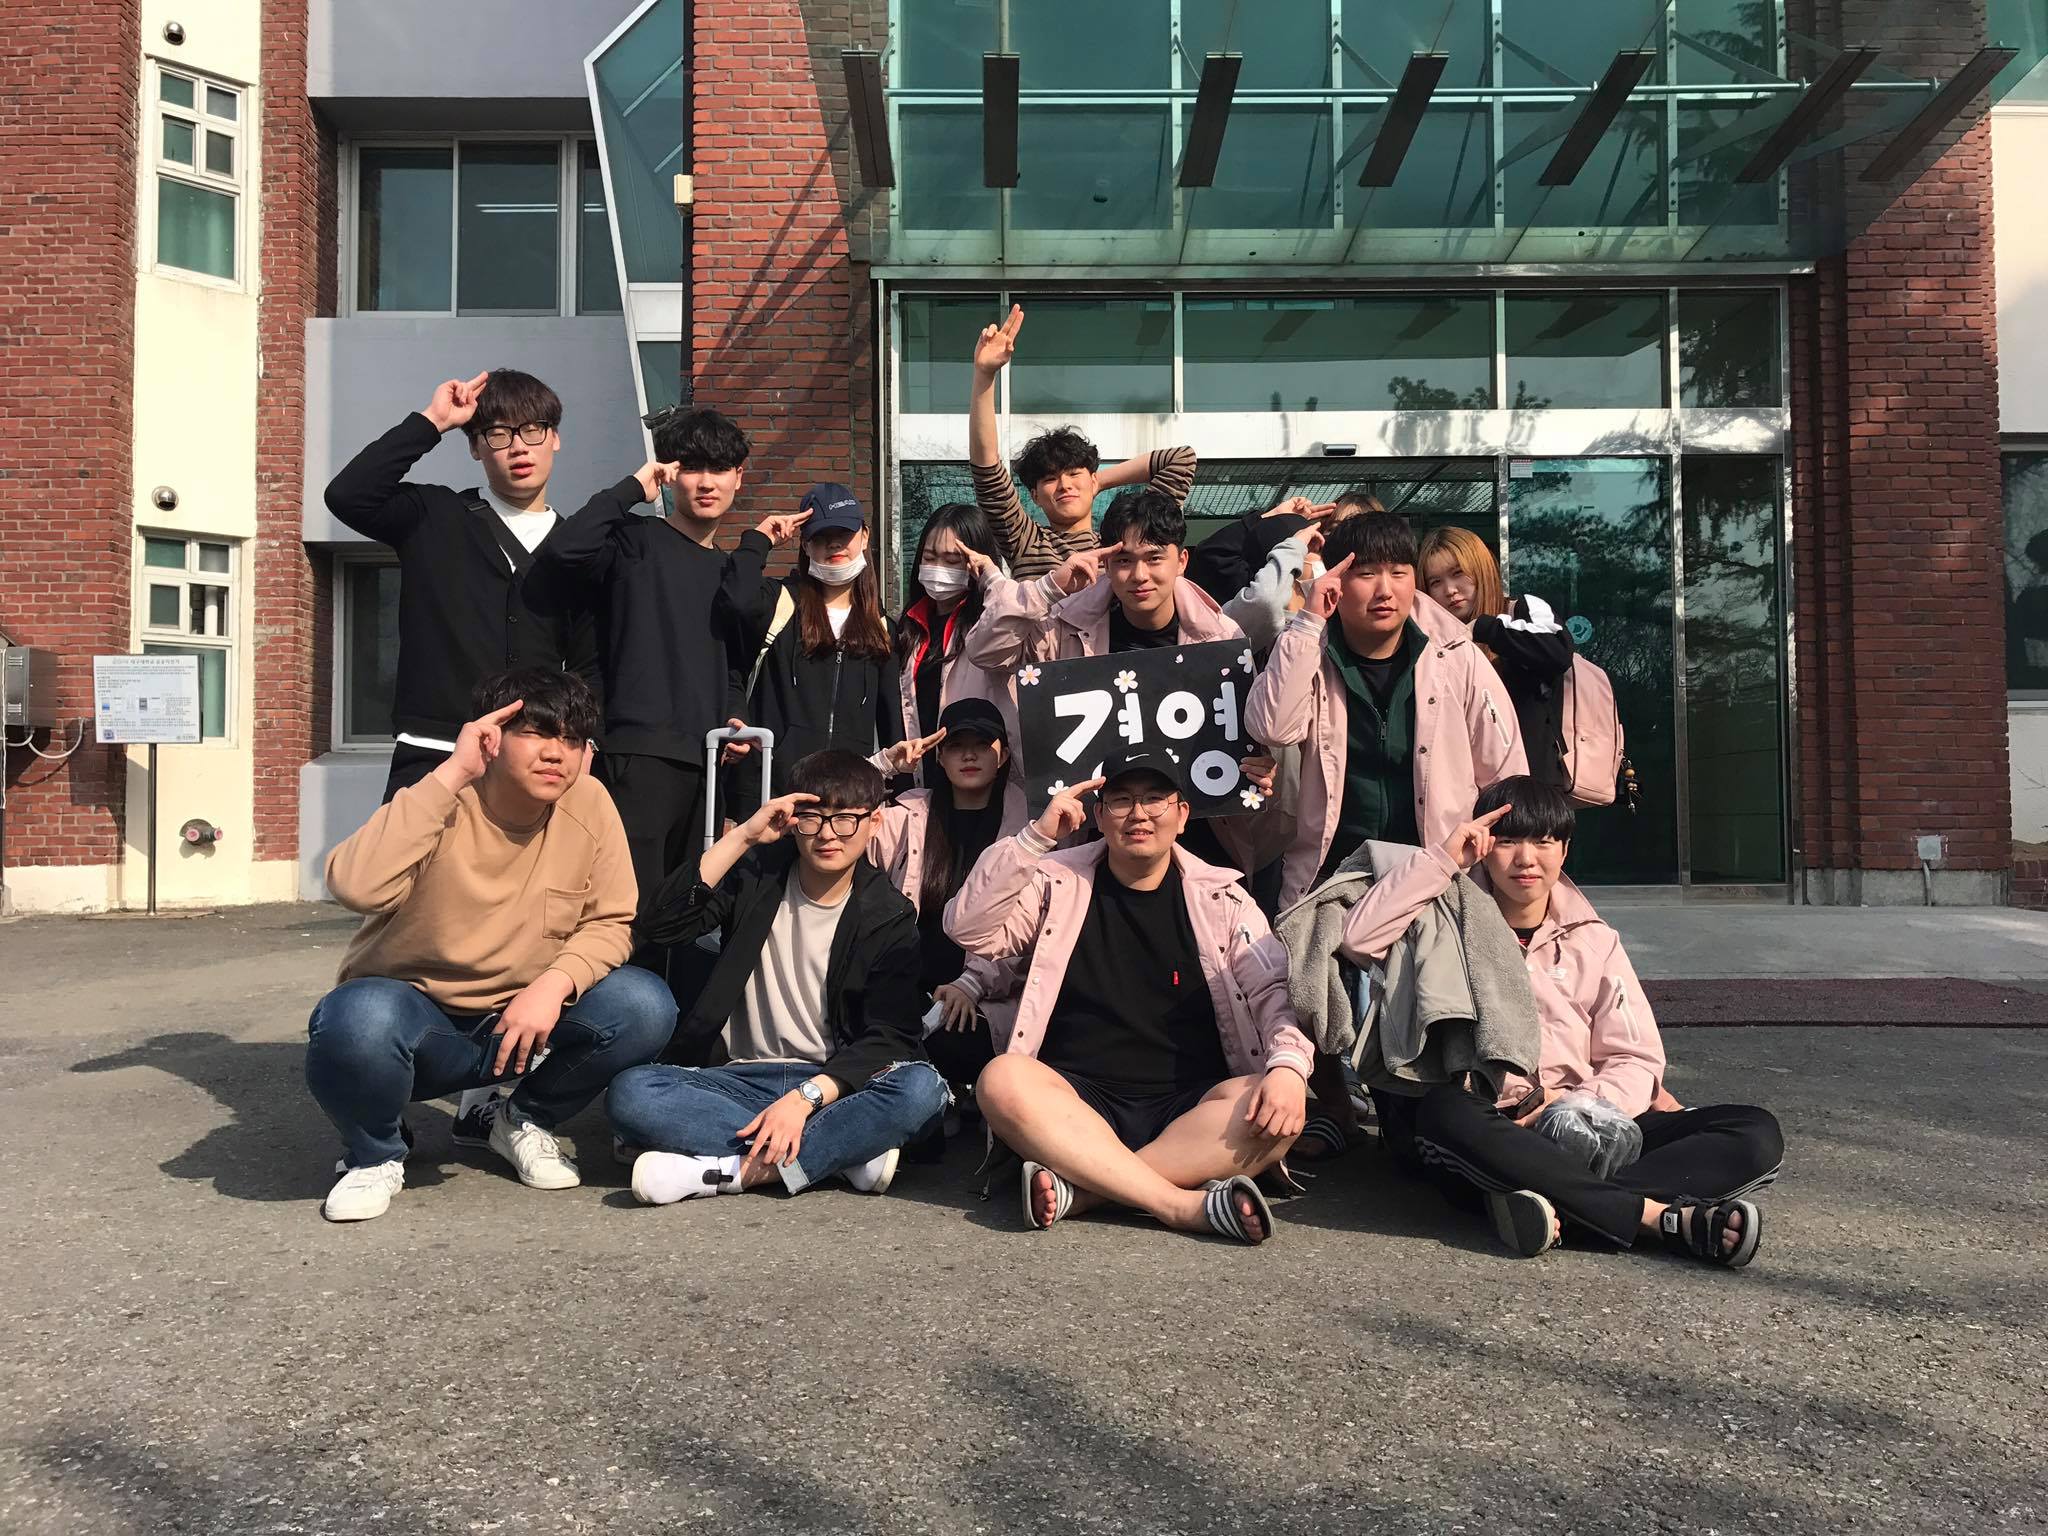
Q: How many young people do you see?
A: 15